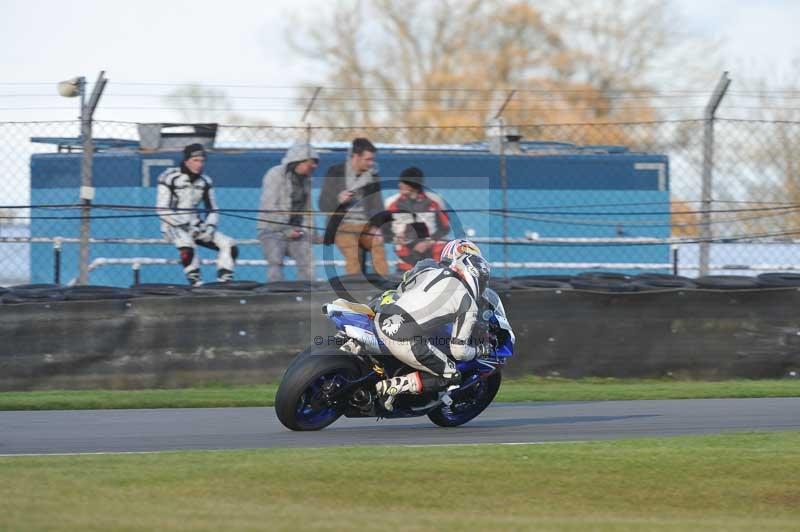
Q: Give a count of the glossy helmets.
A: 2